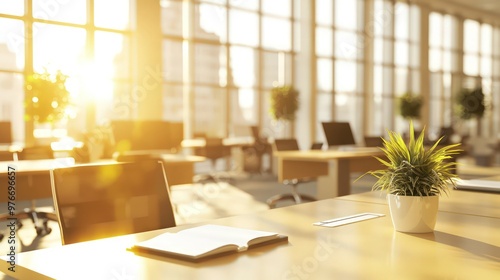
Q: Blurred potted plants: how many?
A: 4